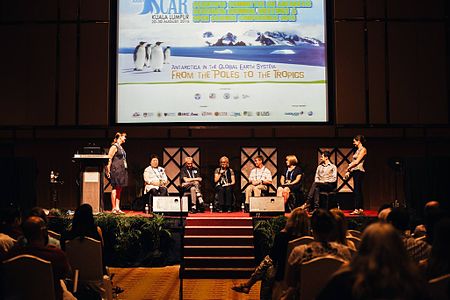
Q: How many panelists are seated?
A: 6